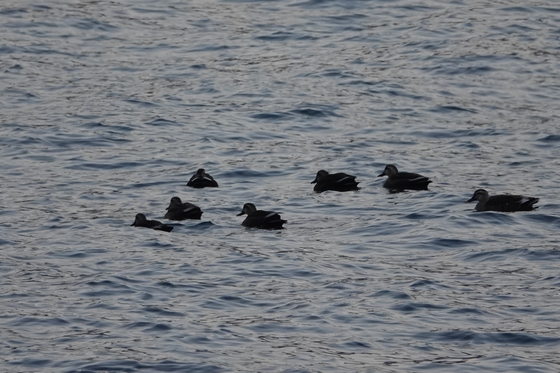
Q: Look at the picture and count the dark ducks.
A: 7